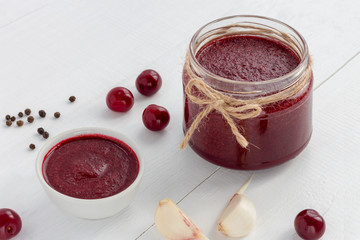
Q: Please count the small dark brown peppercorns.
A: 13